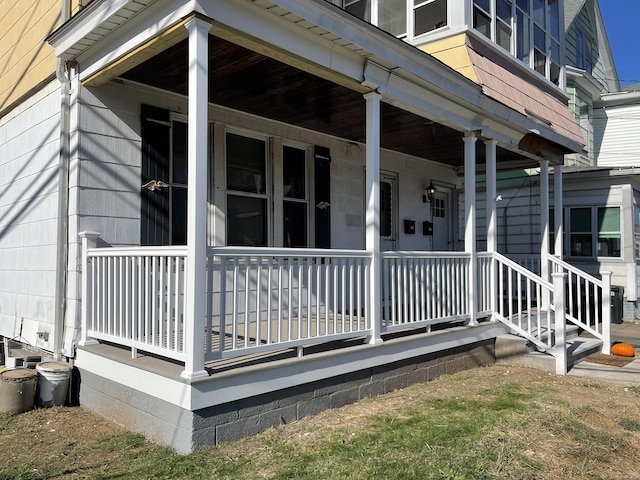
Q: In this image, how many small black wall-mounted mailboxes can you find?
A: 2